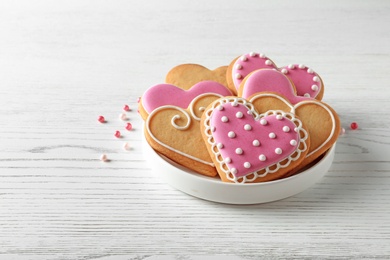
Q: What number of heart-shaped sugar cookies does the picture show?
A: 7